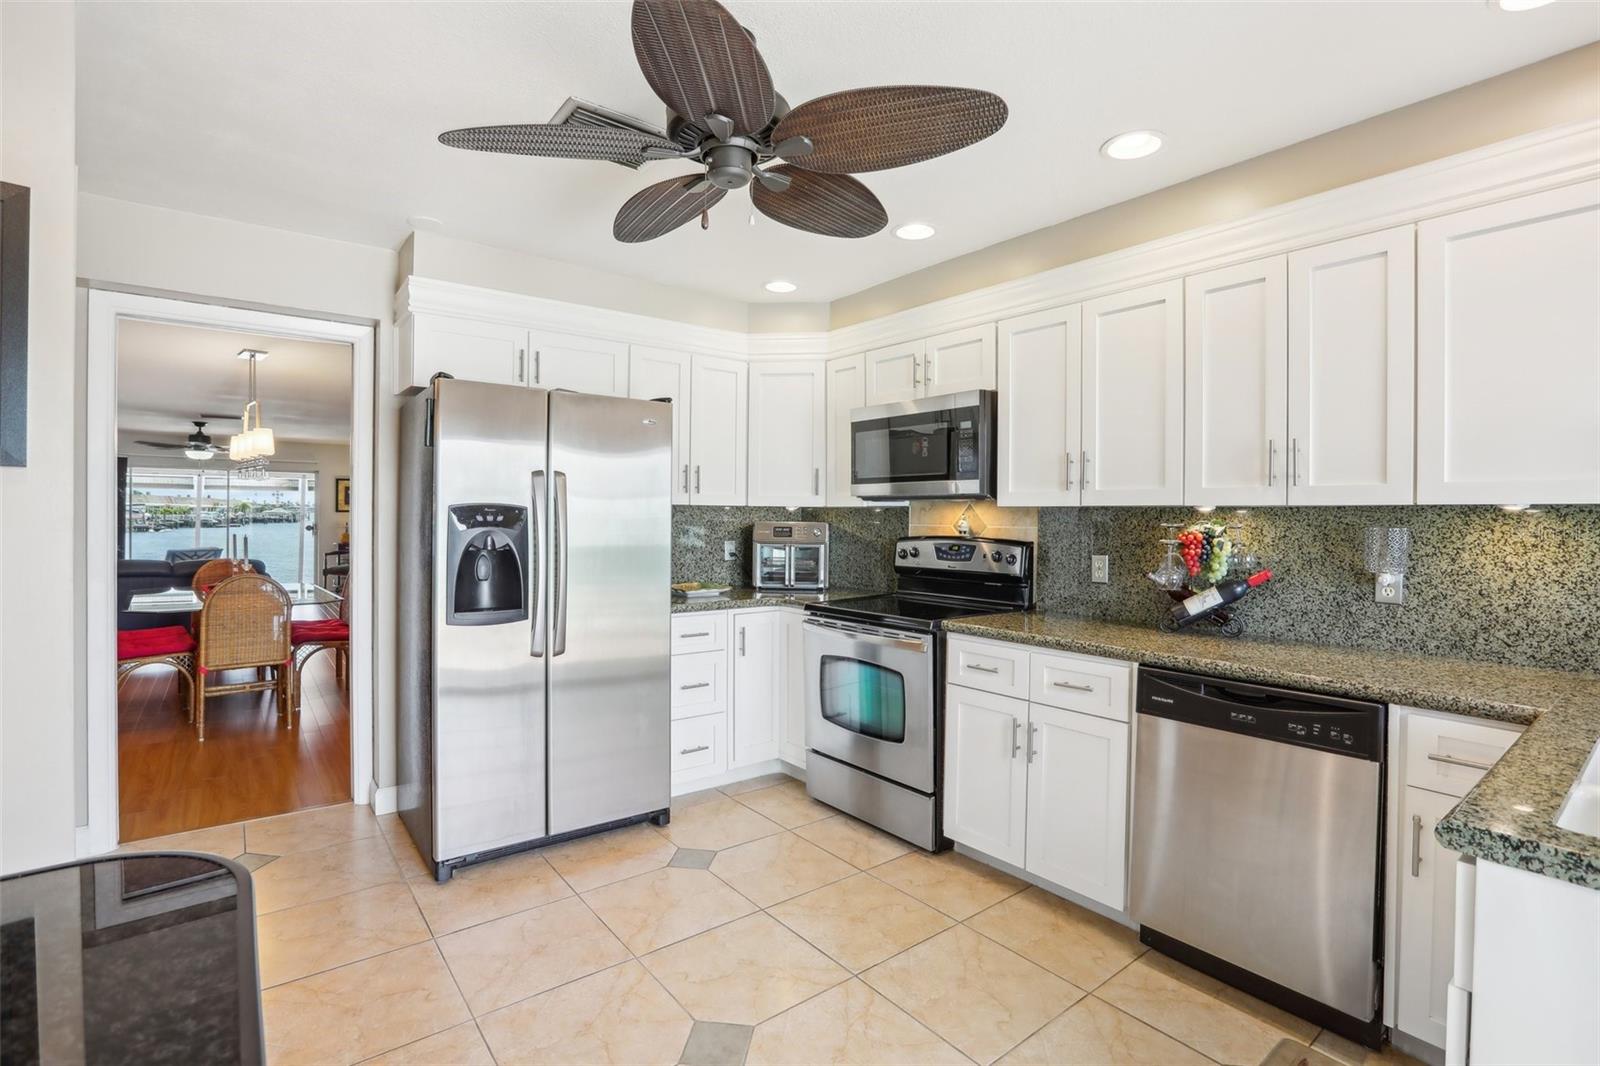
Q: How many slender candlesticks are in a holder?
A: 2